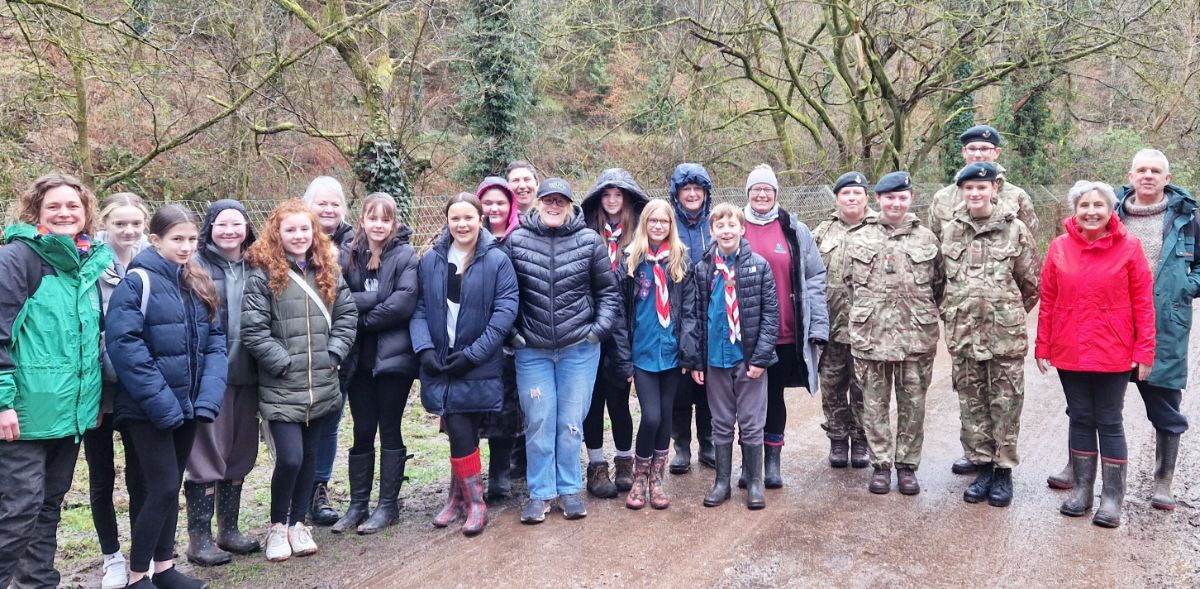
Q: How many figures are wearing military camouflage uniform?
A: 4